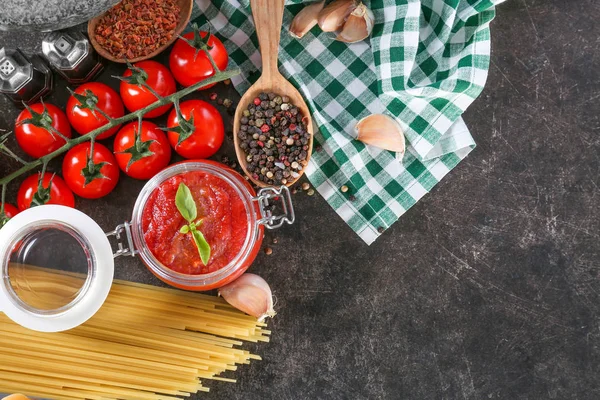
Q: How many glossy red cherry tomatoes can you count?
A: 9